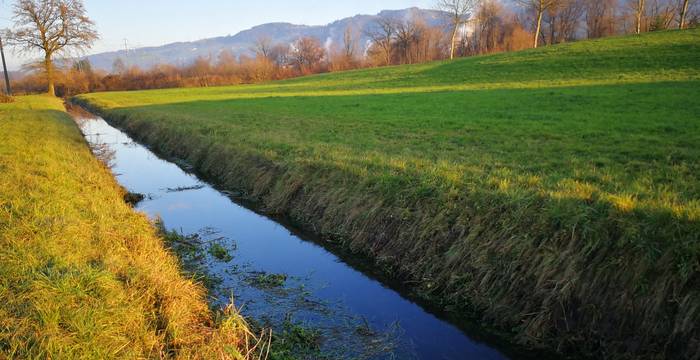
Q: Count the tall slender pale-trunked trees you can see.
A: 4